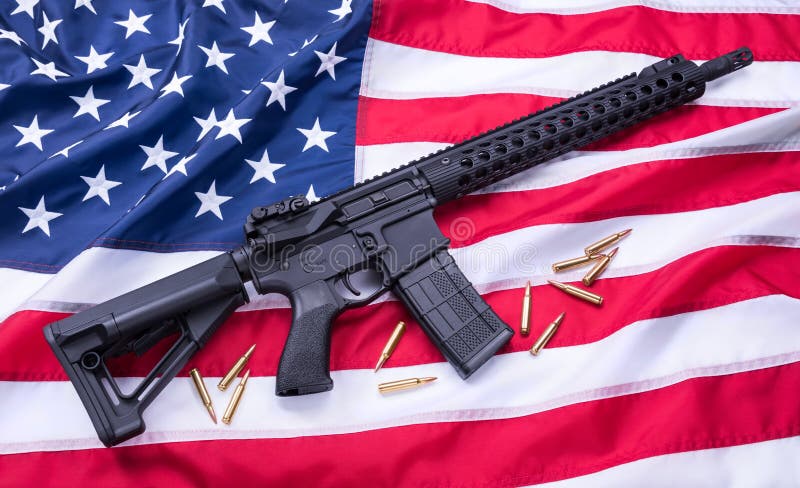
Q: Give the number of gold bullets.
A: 11